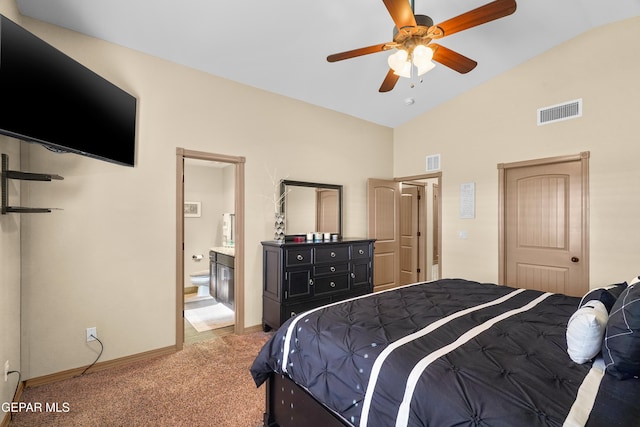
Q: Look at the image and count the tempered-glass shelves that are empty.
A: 2